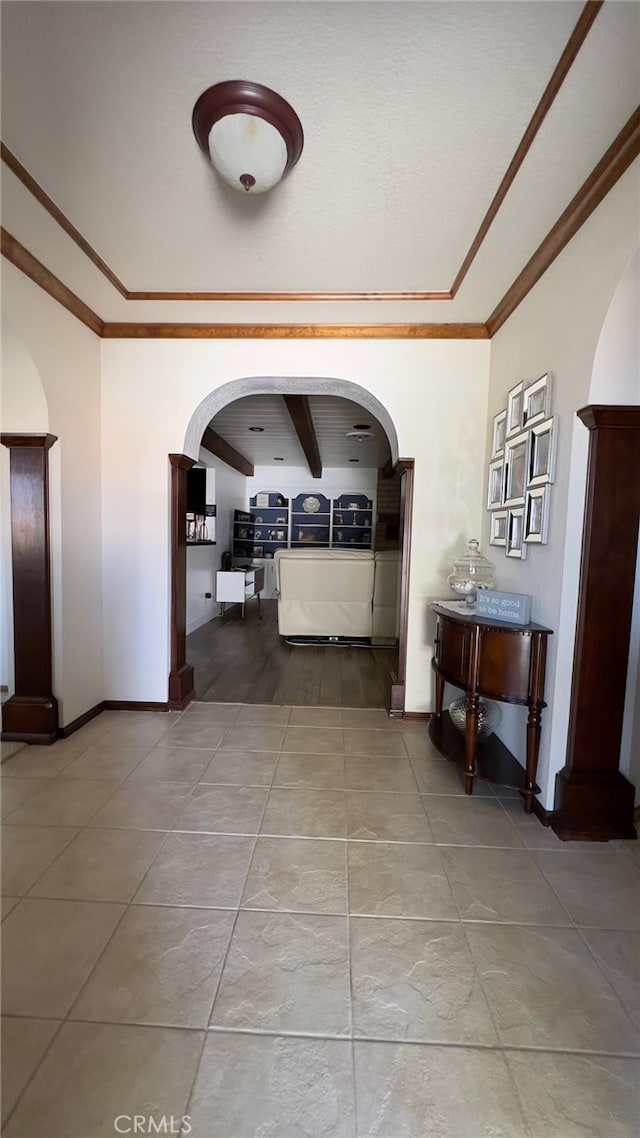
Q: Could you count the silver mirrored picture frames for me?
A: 9